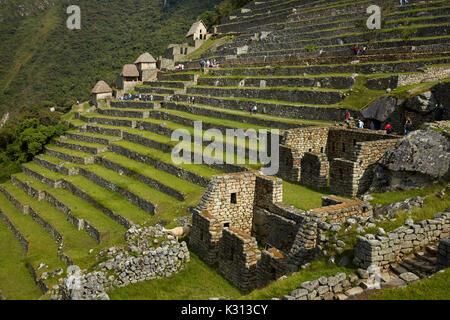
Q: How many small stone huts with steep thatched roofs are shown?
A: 4